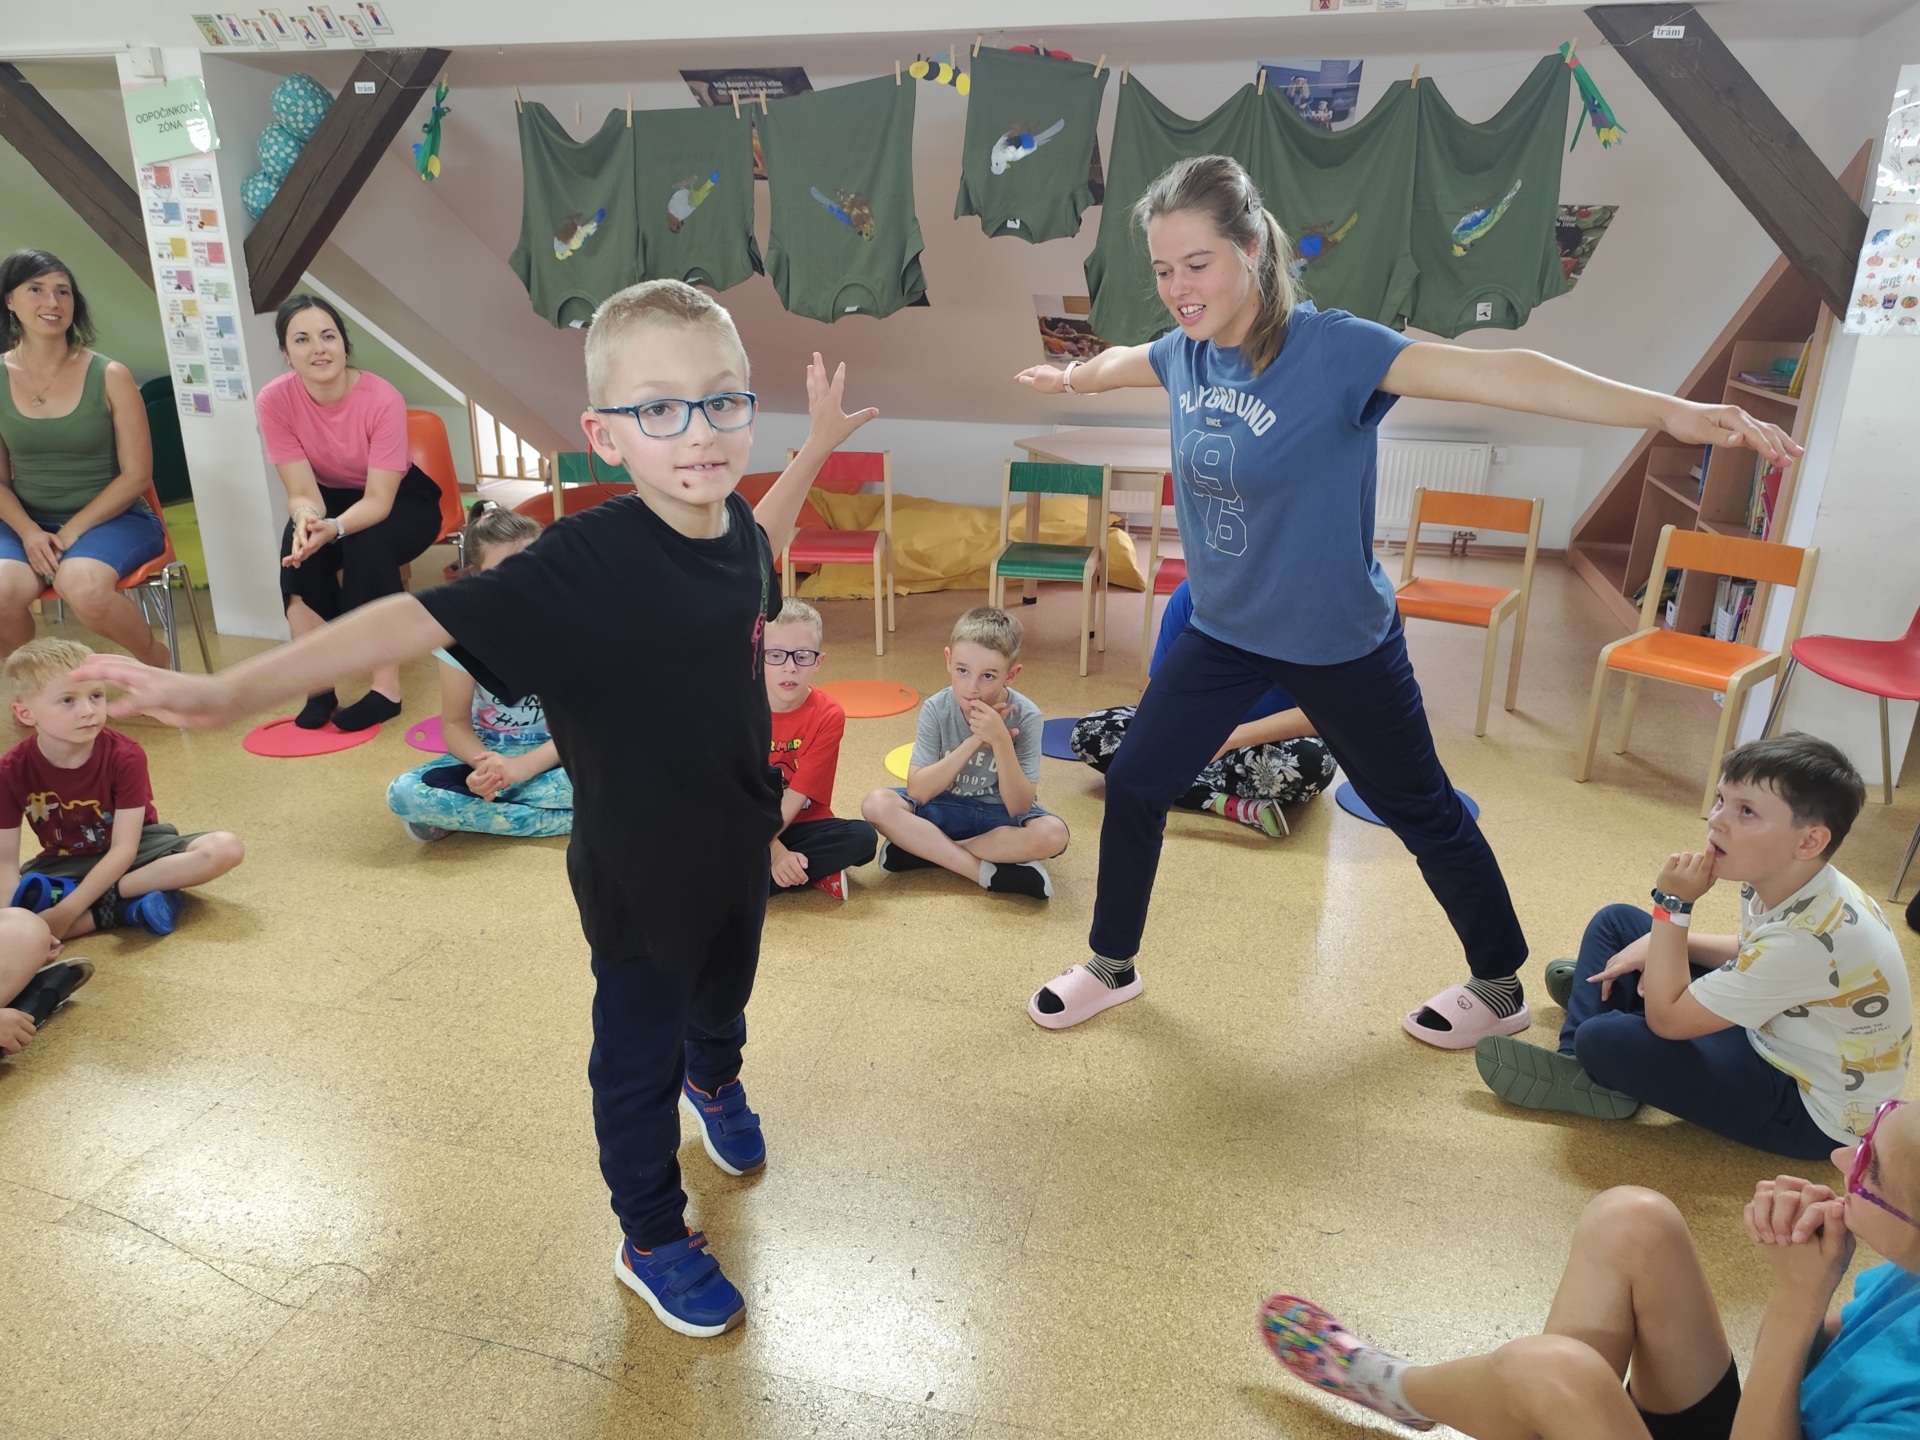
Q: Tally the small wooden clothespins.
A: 15